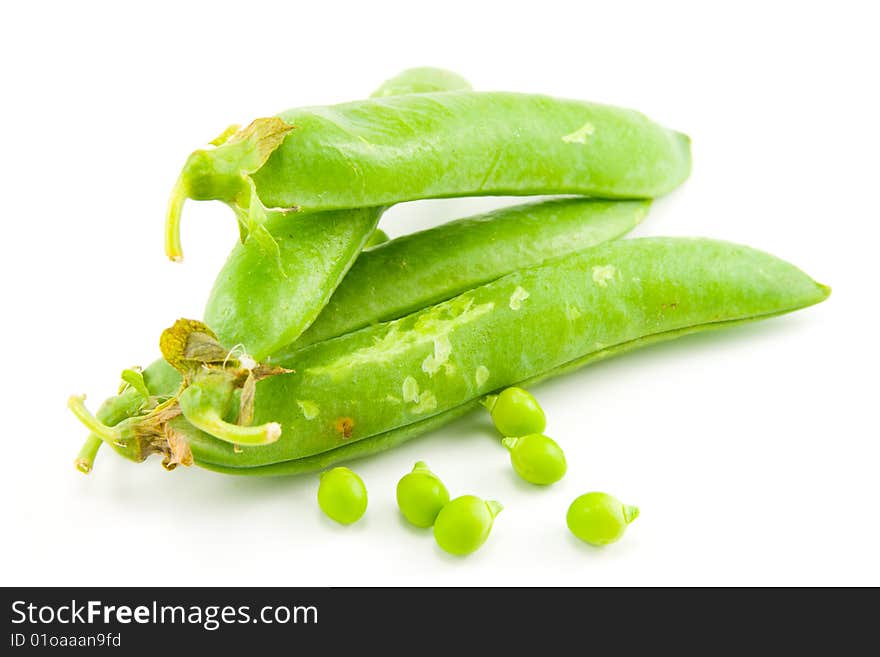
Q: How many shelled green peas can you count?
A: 6